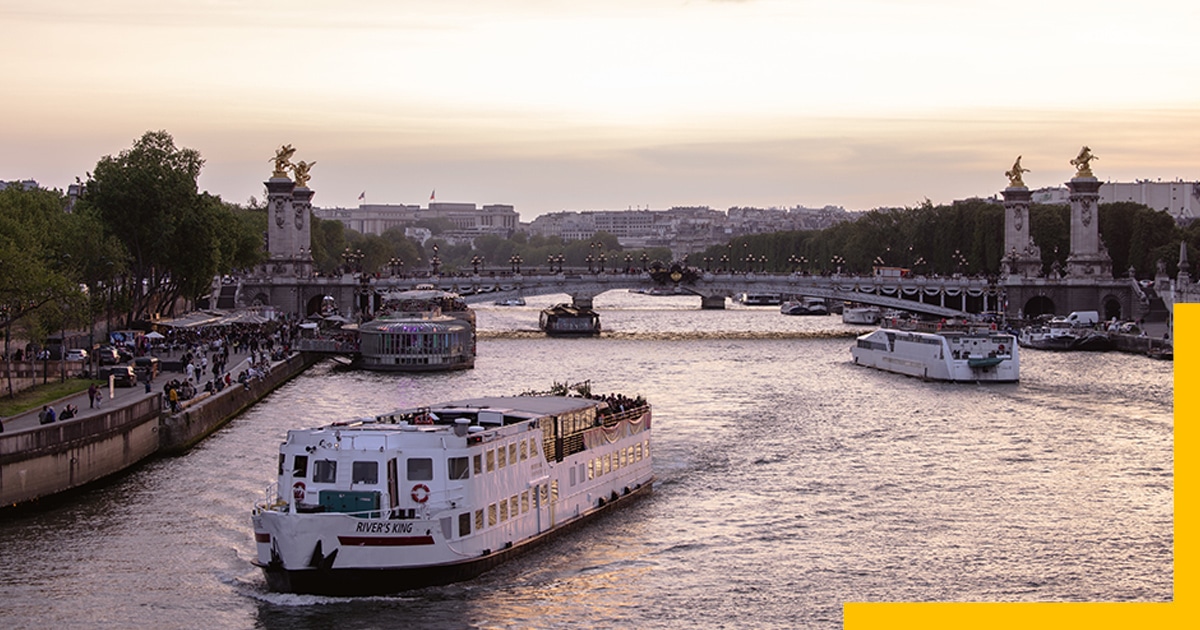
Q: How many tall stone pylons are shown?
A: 4